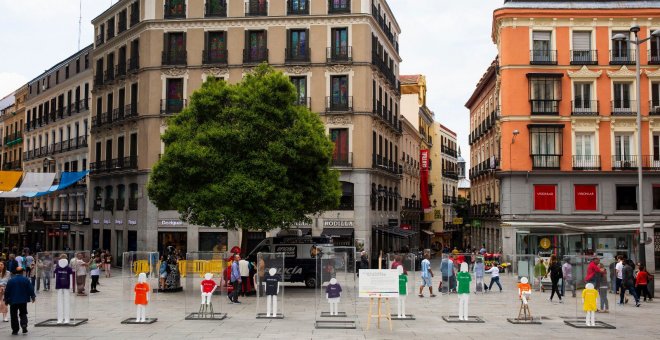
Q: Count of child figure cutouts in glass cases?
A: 9